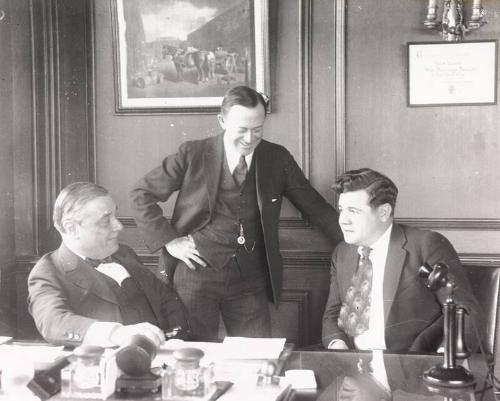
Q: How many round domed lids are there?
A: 2